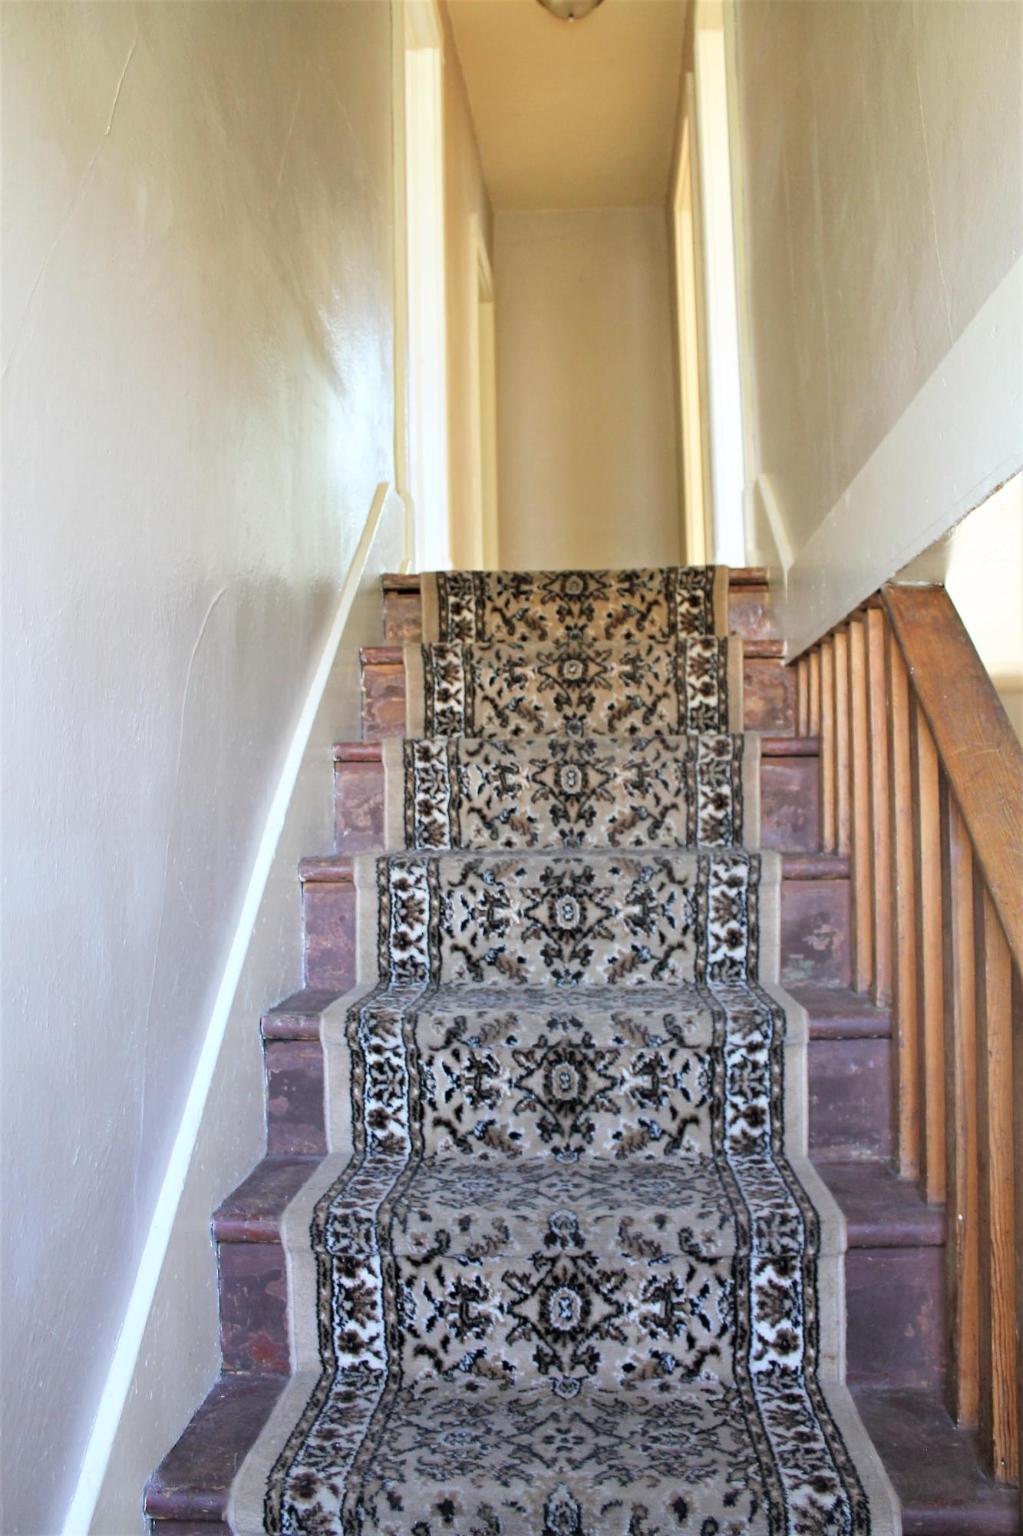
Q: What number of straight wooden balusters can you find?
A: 10